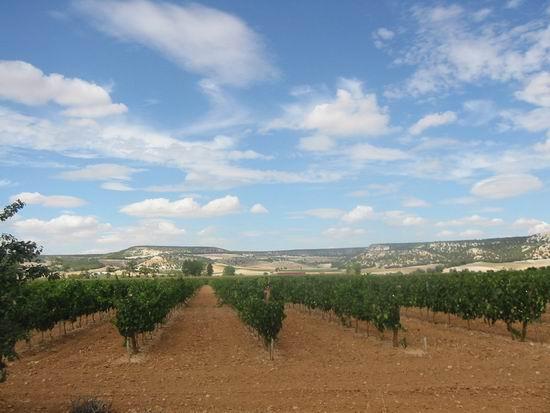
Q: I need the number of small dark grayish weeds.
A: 1